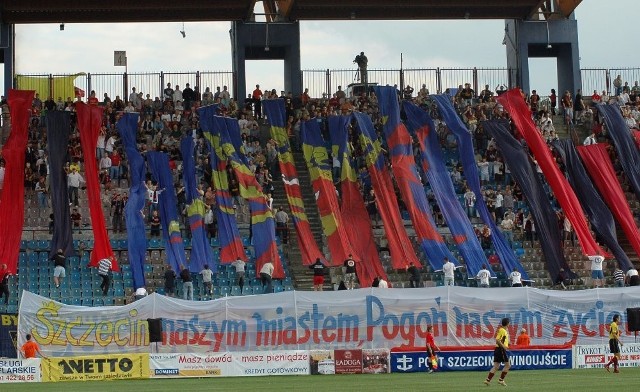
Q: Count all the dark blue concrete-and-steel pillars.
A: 3